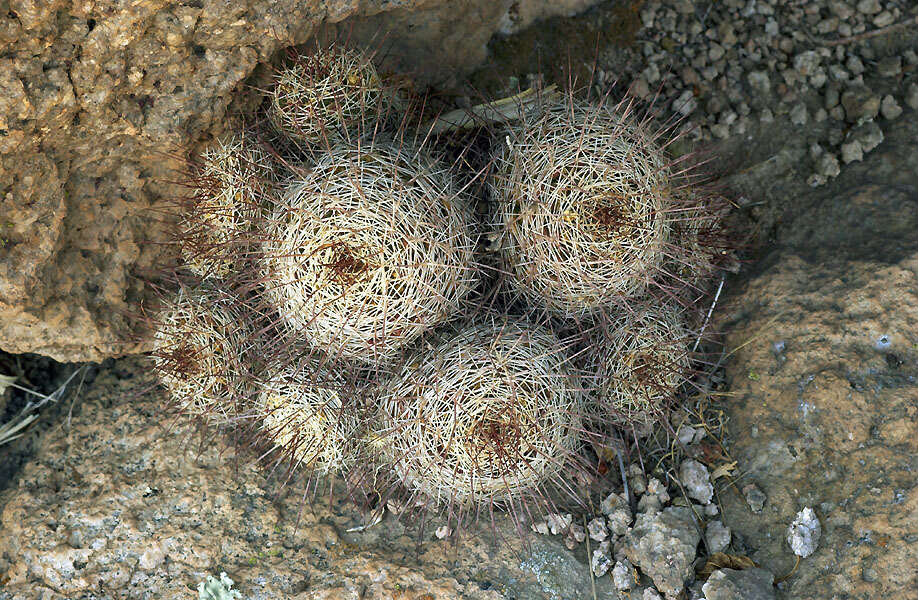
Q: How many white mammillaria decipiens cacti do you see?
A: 9